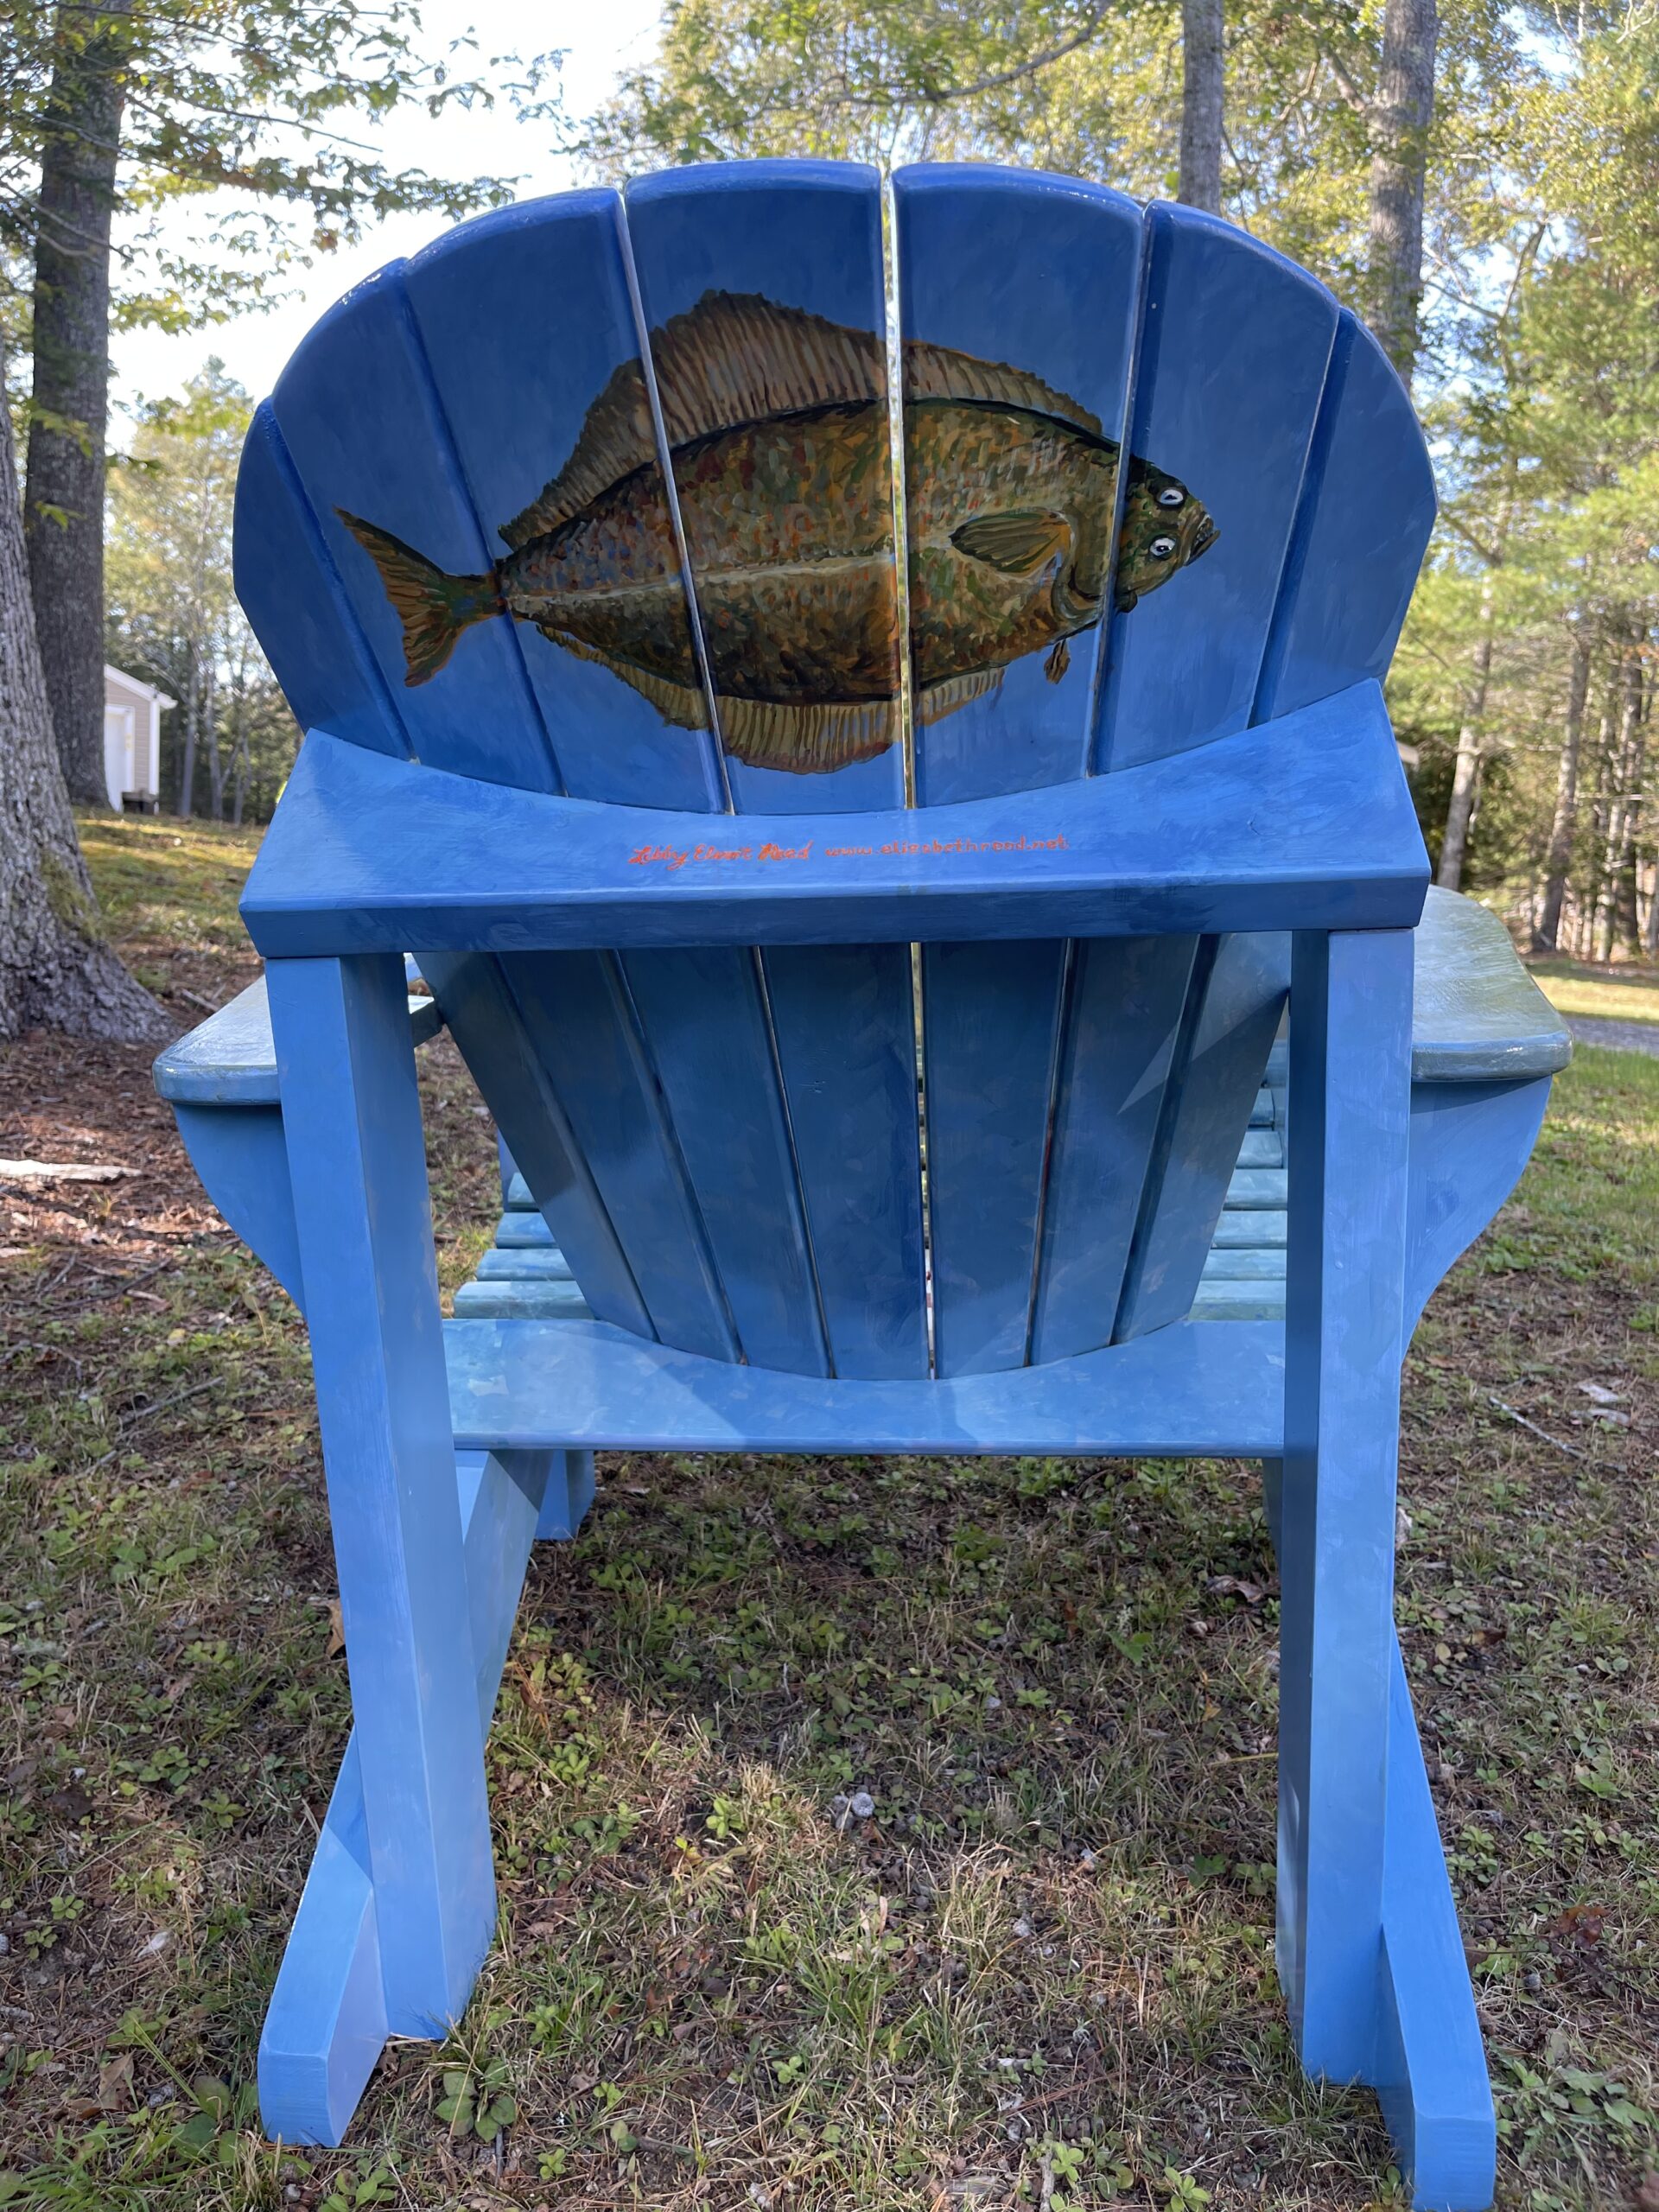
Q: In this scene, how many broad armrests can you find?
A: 2